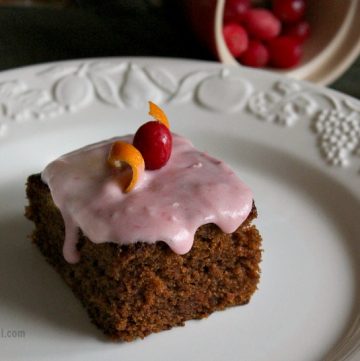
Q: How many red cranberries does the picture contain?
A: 8